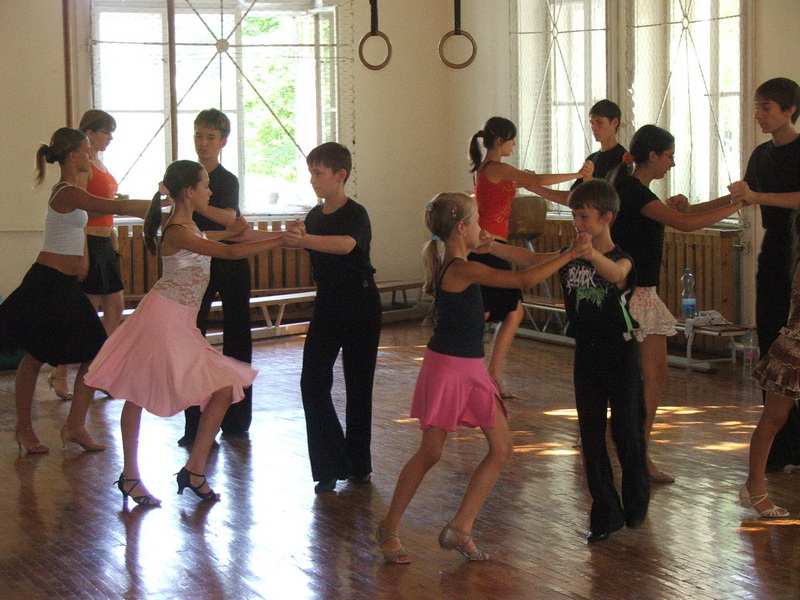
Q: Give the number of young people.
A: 12